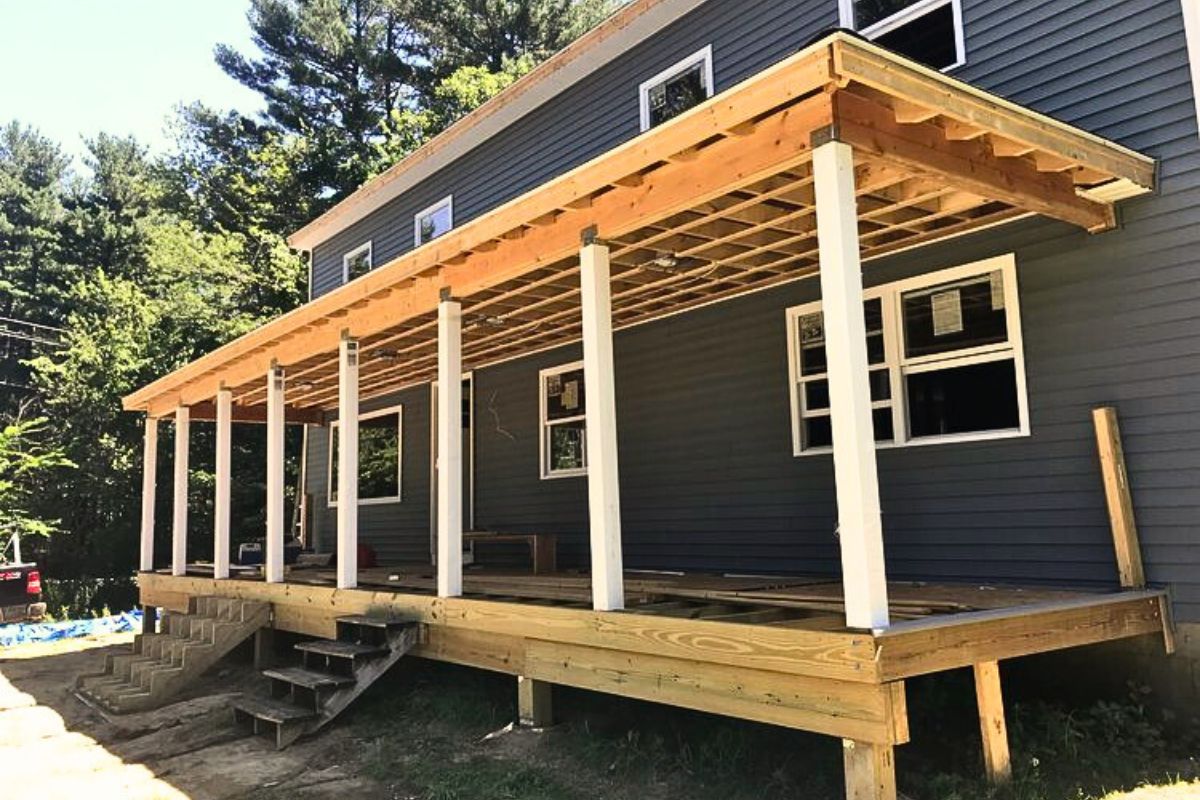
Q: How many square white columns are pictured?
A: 8